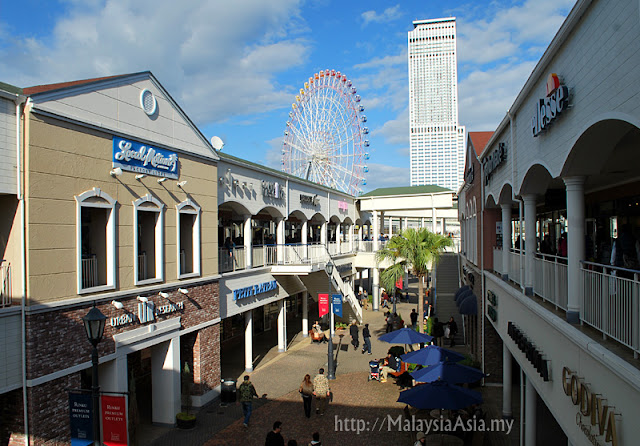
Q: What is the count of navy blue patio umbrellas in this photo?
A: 4